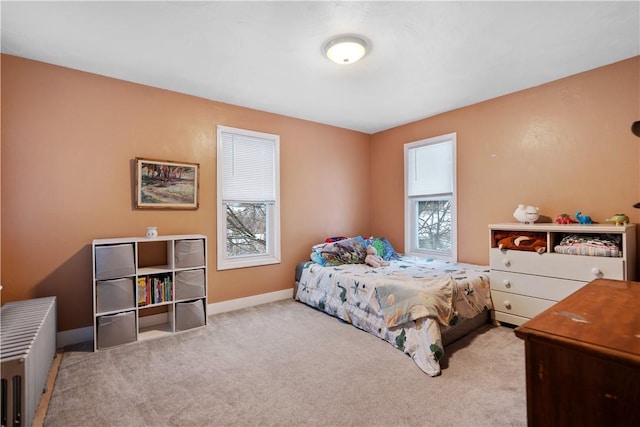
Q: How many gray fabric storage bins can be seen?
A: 6